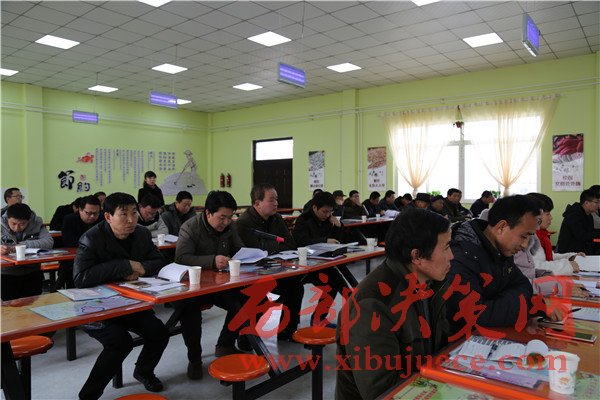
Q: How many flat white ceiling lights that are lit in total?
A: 11